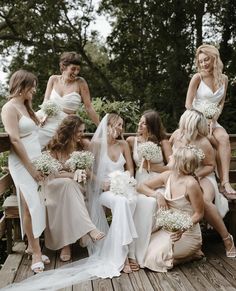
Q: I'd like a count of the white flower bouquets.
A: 8